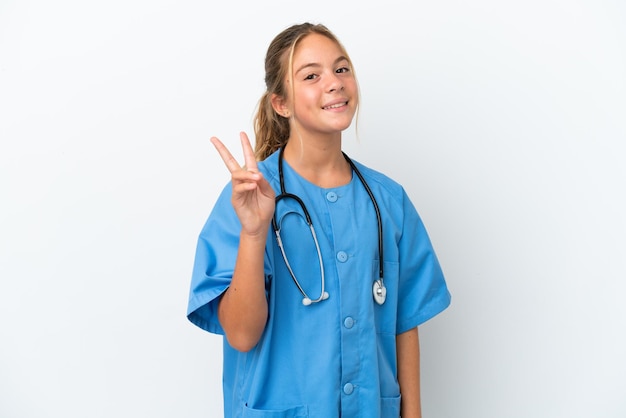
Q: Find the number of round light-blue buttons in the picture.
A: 4